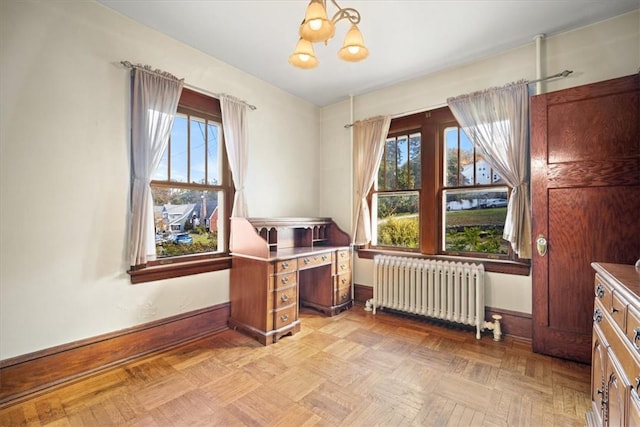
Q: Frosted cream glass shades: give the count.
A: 3